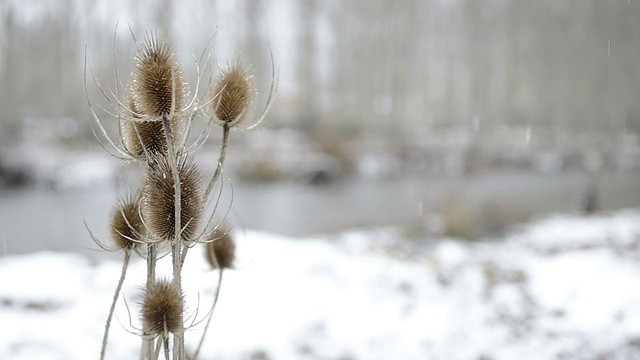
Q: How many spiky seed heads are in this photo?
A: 7